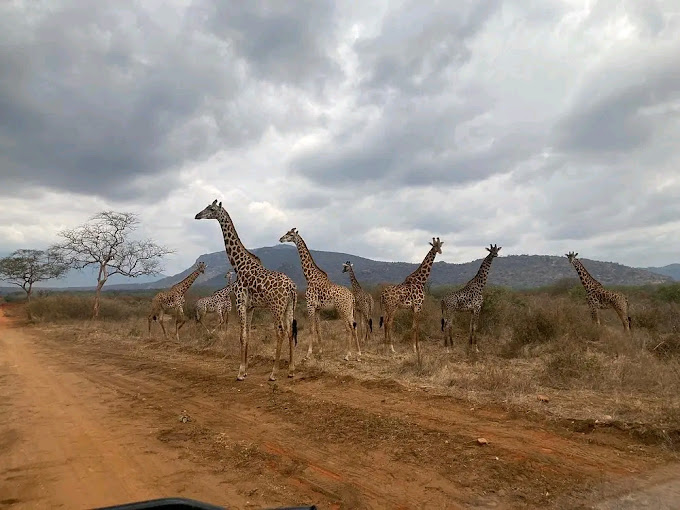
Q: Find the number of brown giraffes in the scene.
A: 8